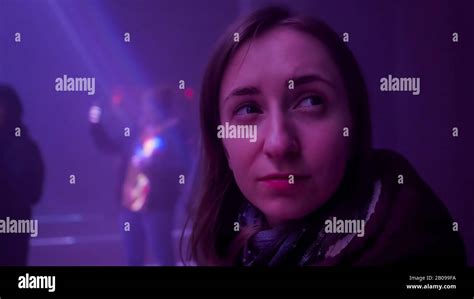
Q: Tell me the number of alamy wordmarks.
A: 6